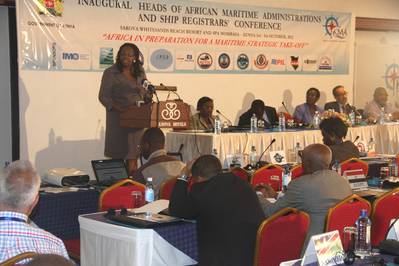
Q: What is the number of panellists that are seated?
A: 5